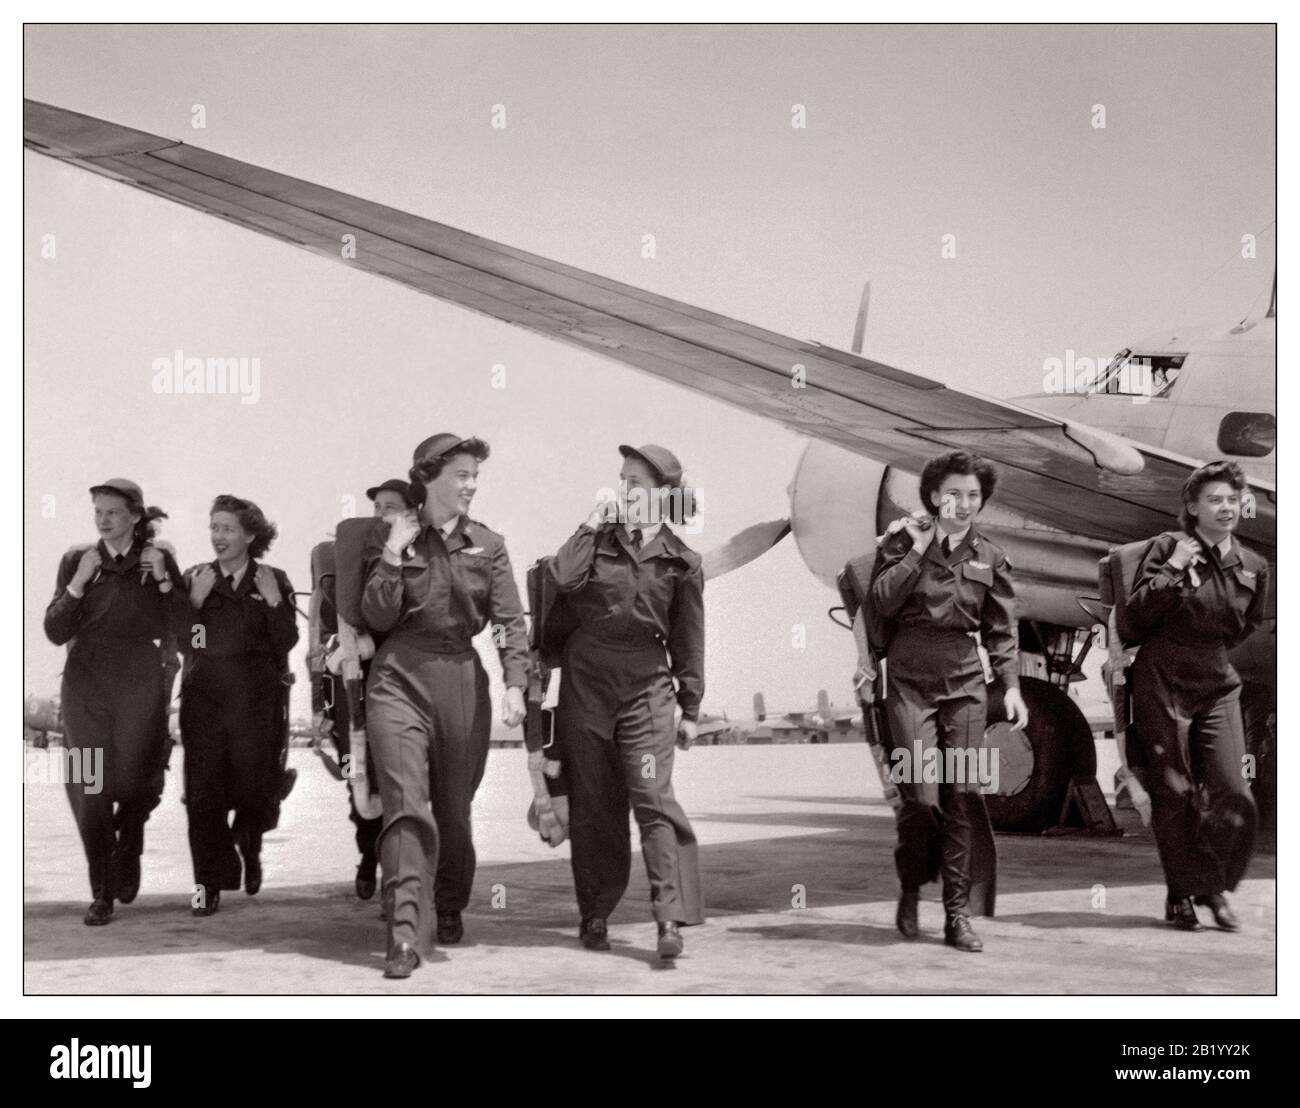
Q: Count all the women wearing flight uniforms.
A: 7